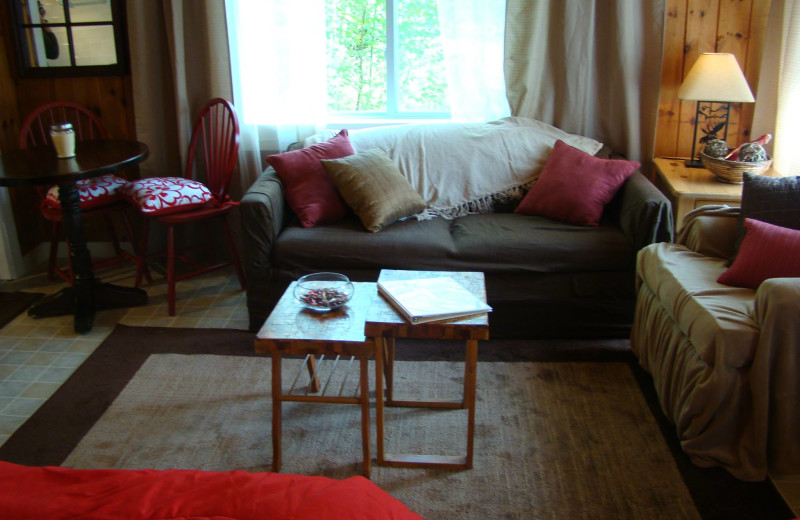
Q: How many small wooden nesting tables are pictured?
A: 2